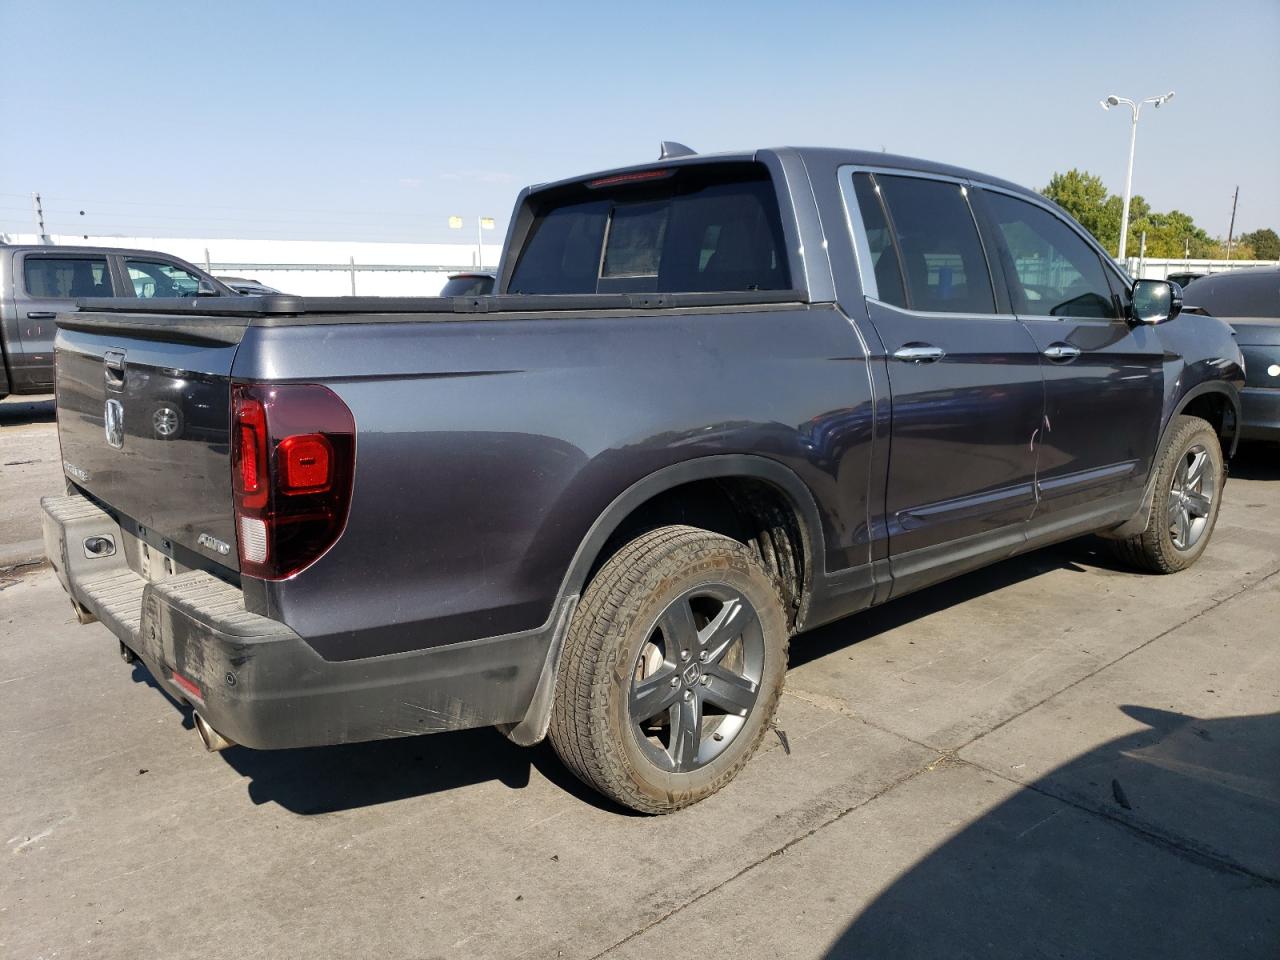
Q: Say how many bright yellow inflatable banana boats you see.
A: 0